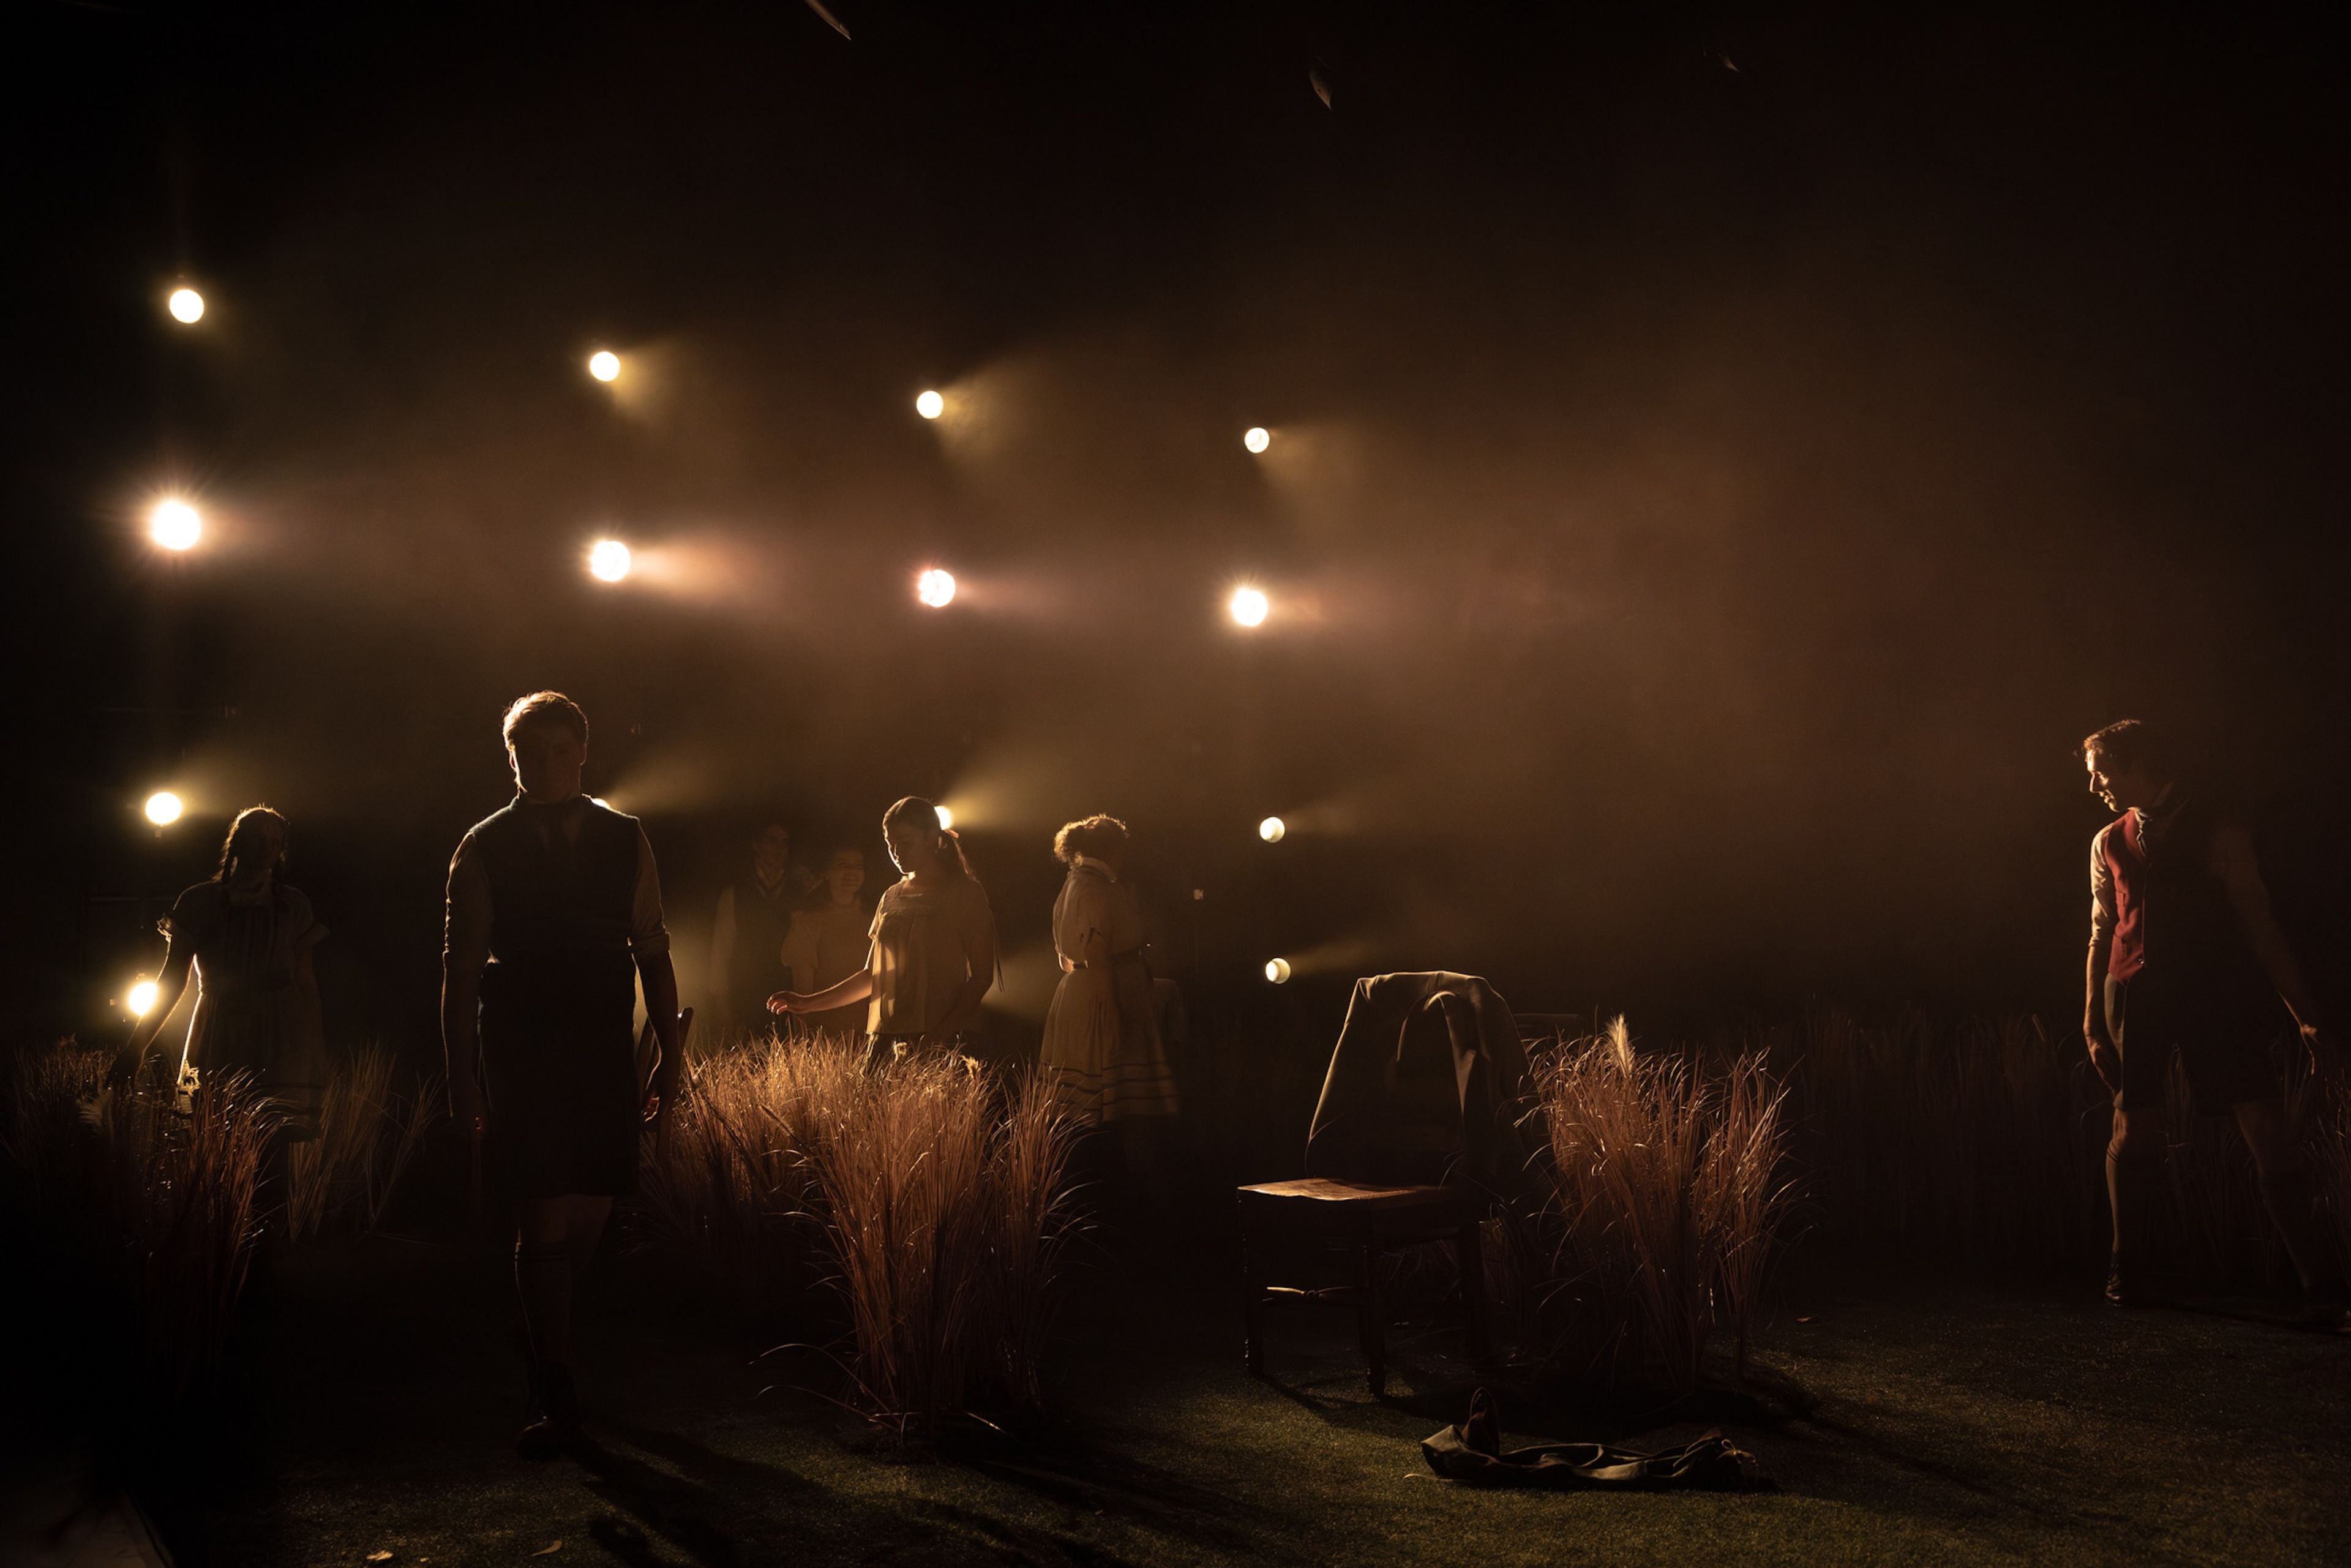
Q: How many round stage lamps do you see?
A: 14